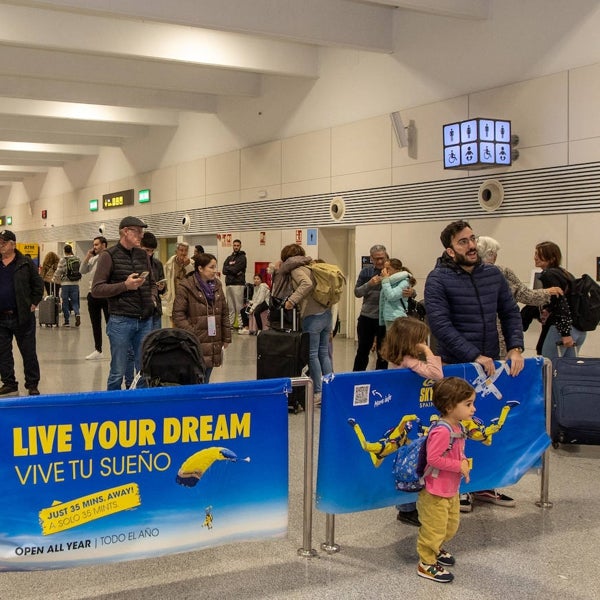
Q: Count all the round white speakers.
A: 4